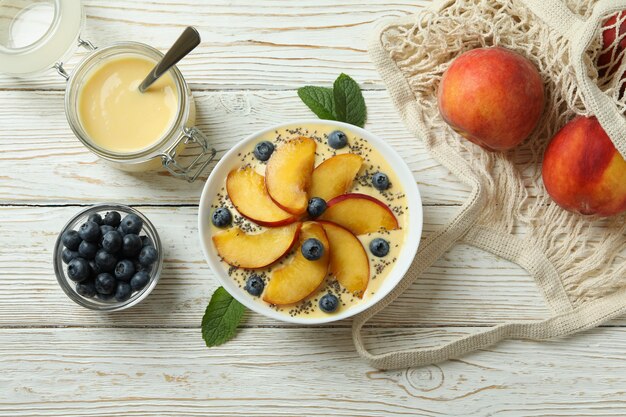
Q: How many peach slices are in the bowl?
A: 7